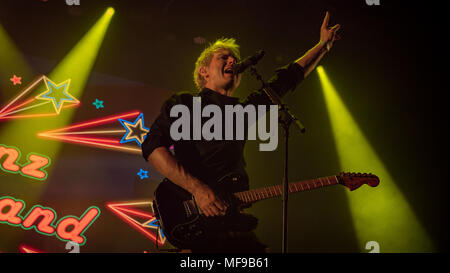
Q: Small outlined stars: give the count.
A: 3